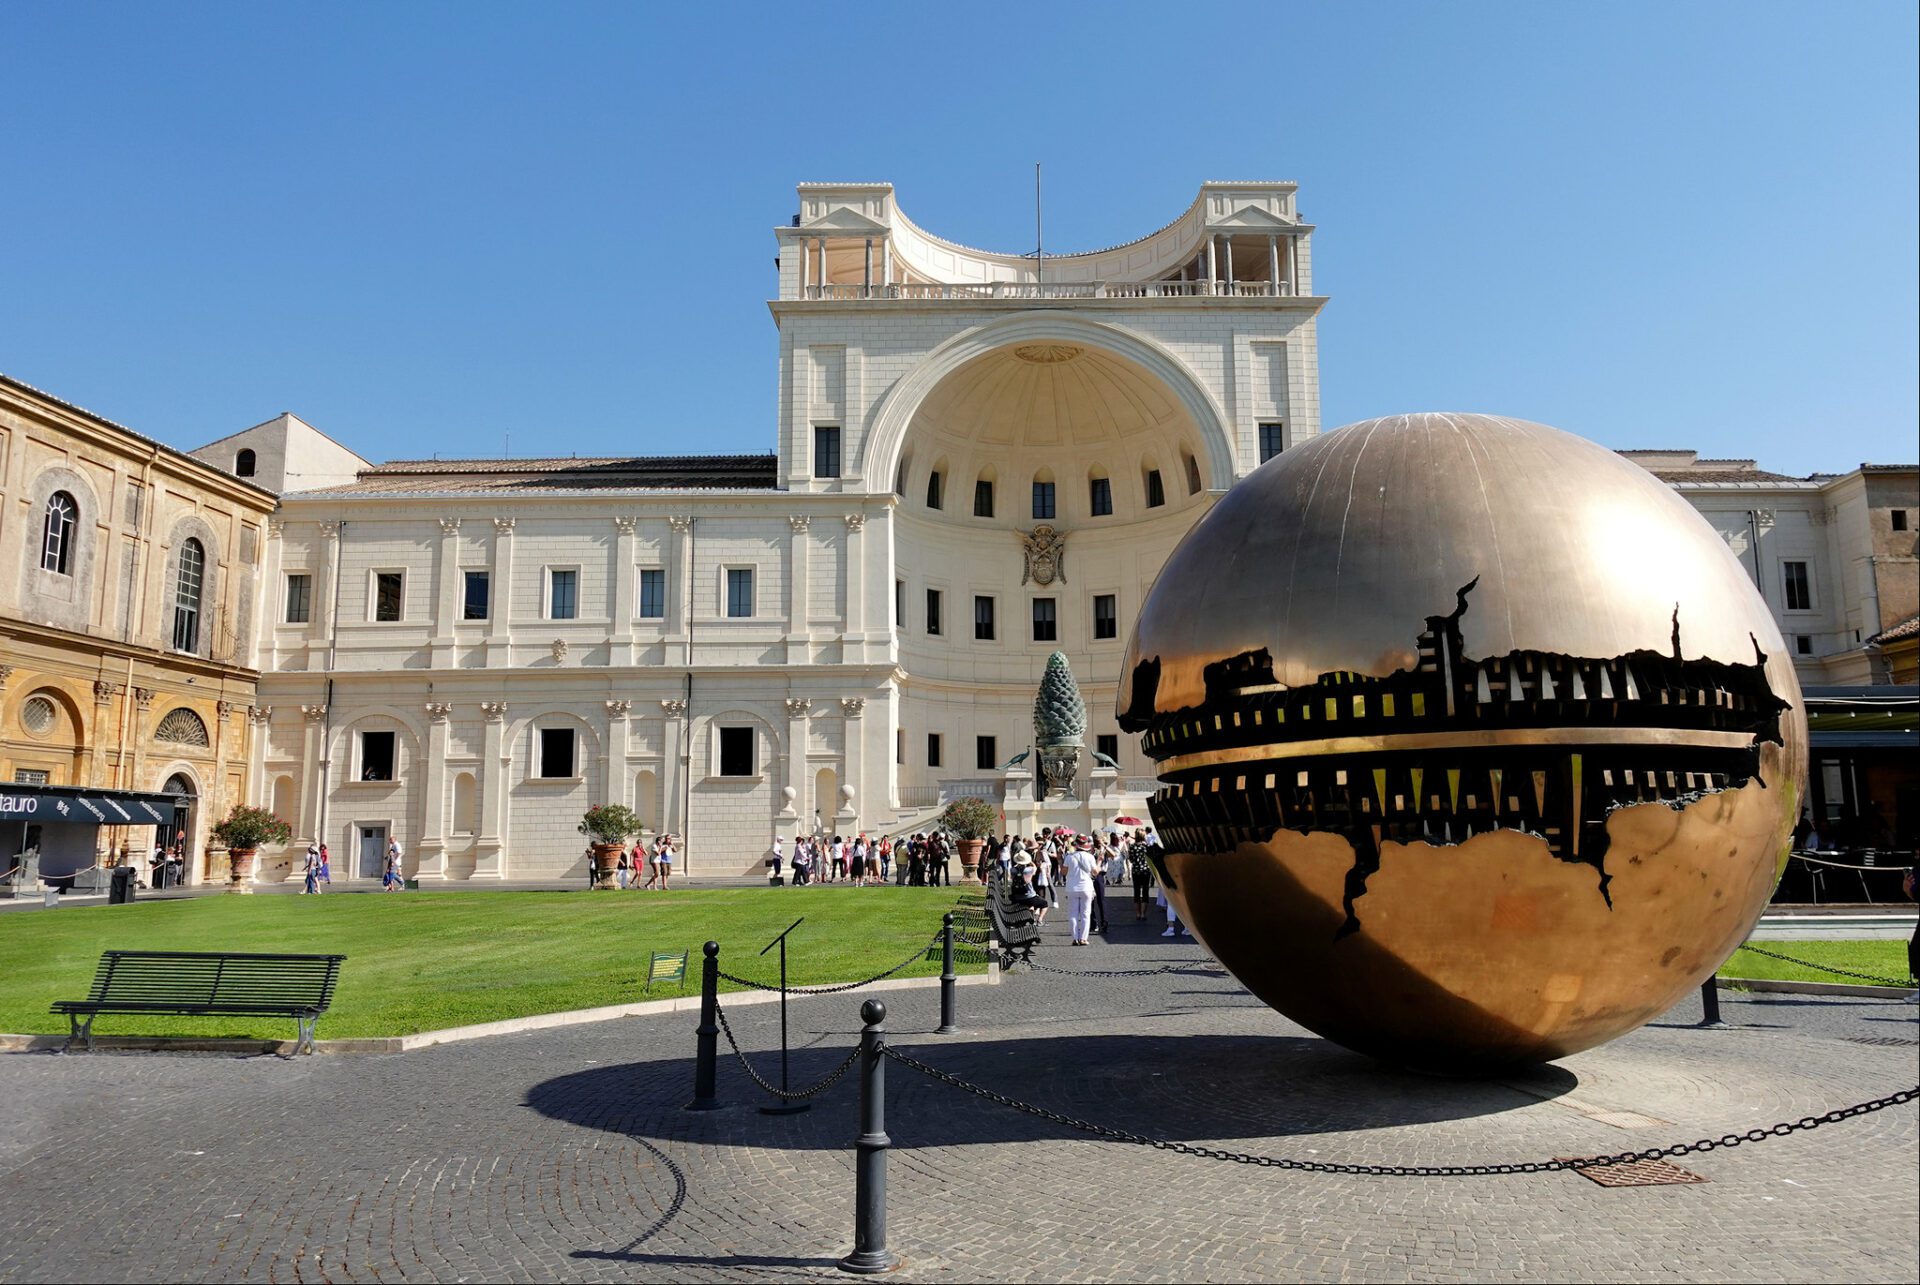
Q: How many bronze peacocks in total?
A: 2